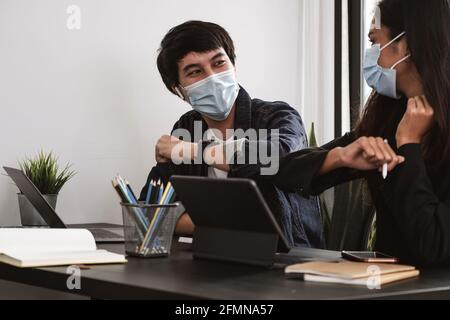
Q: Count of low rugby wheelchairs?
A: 0